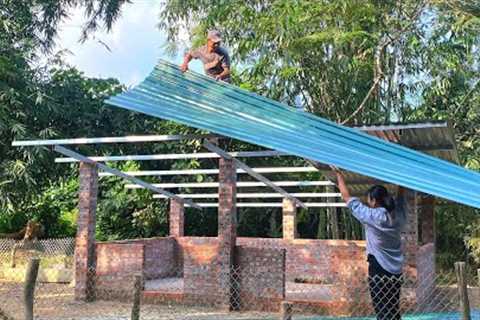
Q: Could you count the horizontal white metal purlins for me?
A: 6